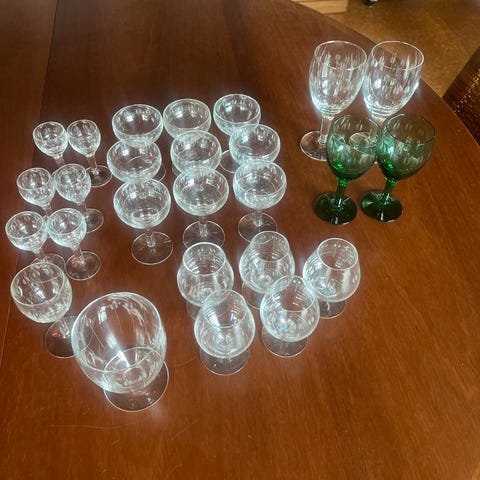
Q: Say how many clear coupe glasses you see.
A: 9